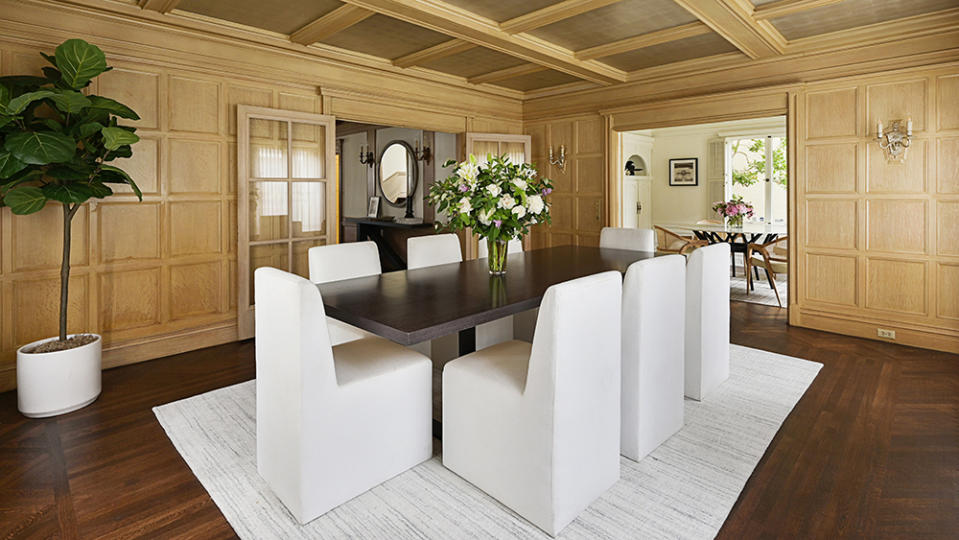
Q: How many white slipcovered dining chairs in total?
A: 8